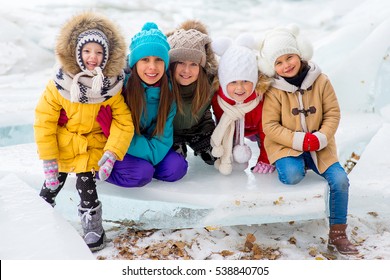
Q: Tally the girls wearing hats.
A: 5